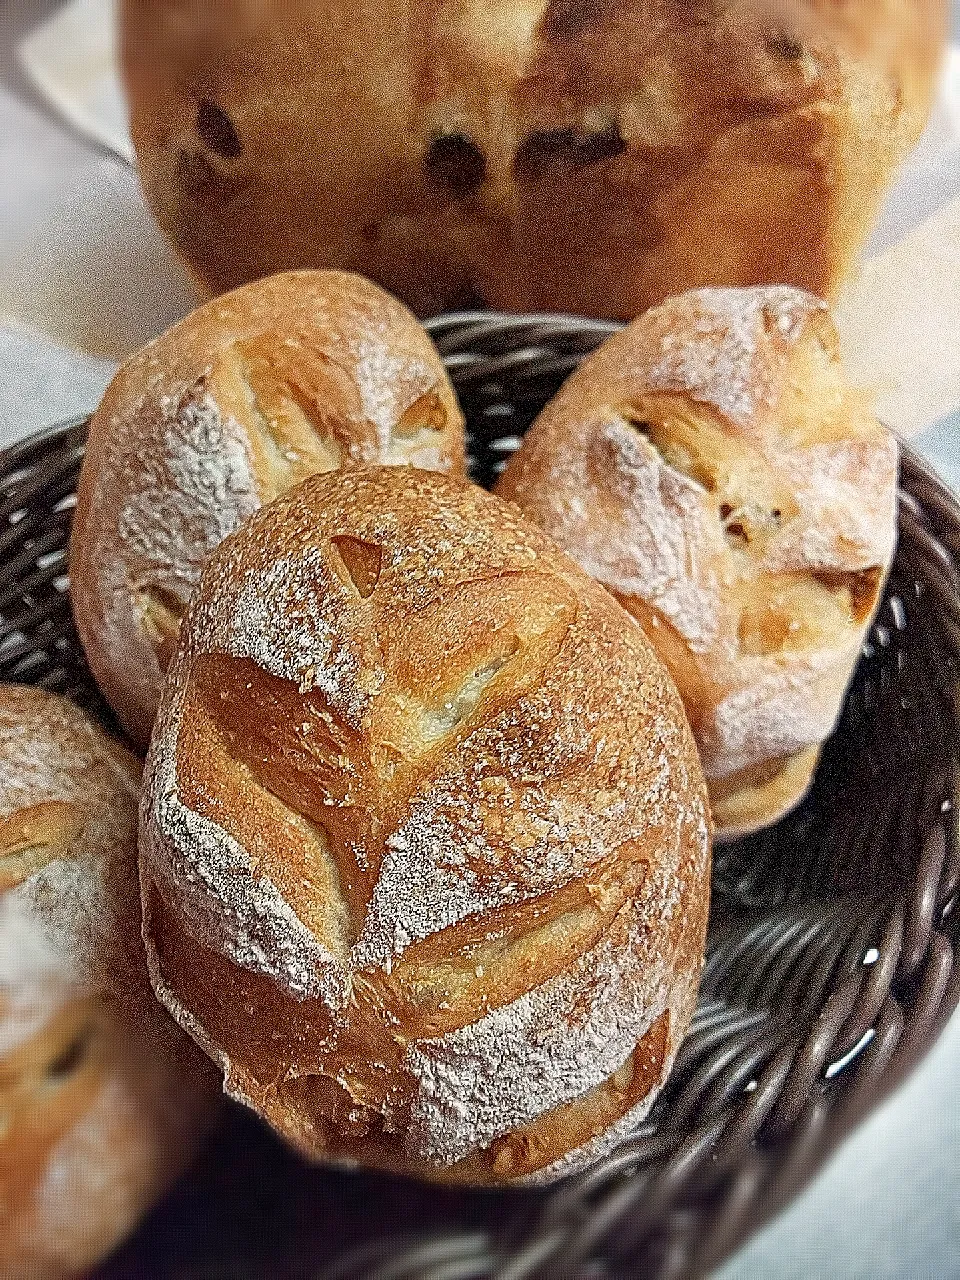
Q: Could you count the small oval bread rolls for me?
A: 4